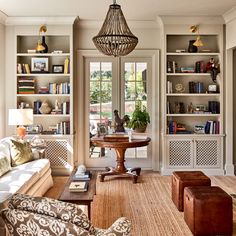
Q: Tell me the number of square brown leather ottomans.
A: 2